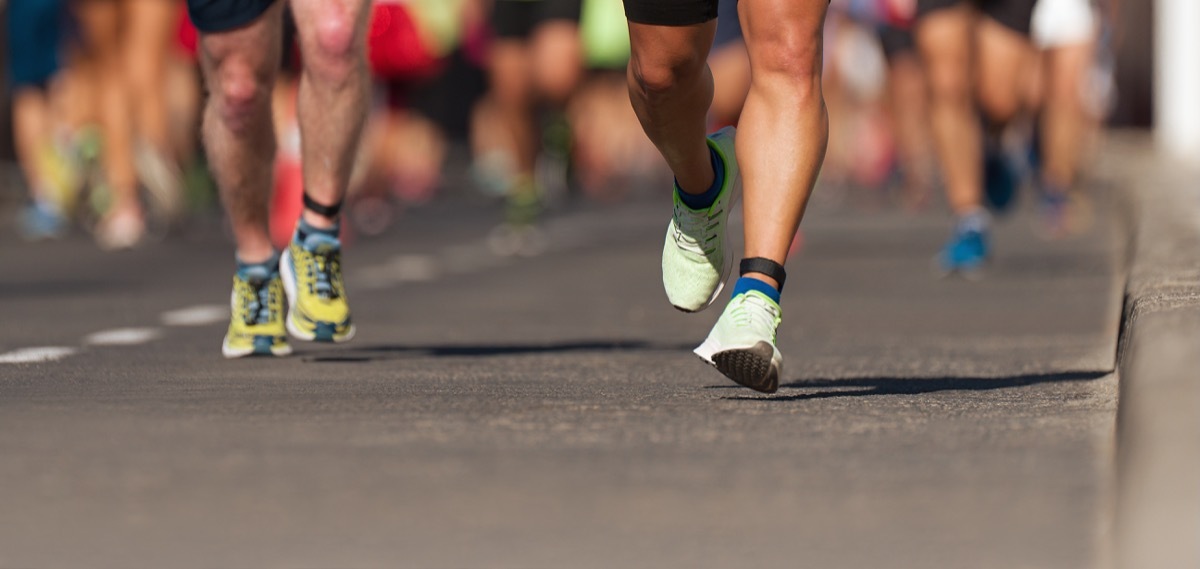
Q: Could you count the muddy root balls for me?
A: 0